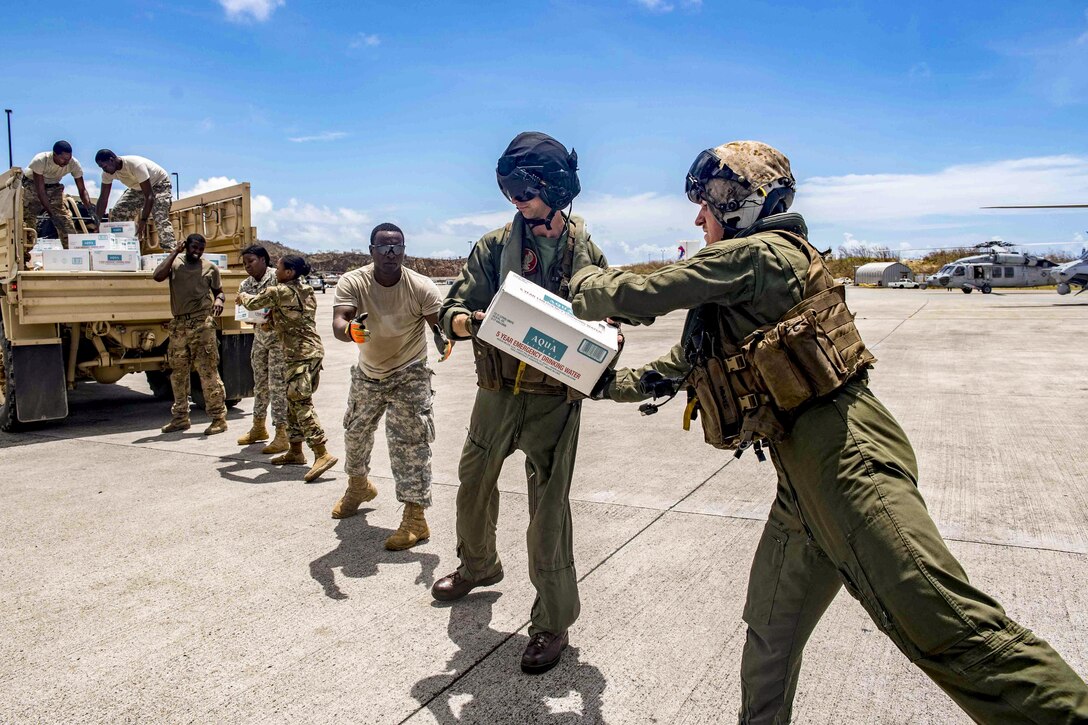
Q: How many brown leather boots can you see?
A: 2